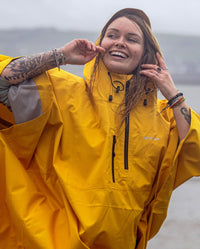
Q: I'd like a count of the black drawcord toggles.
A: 4